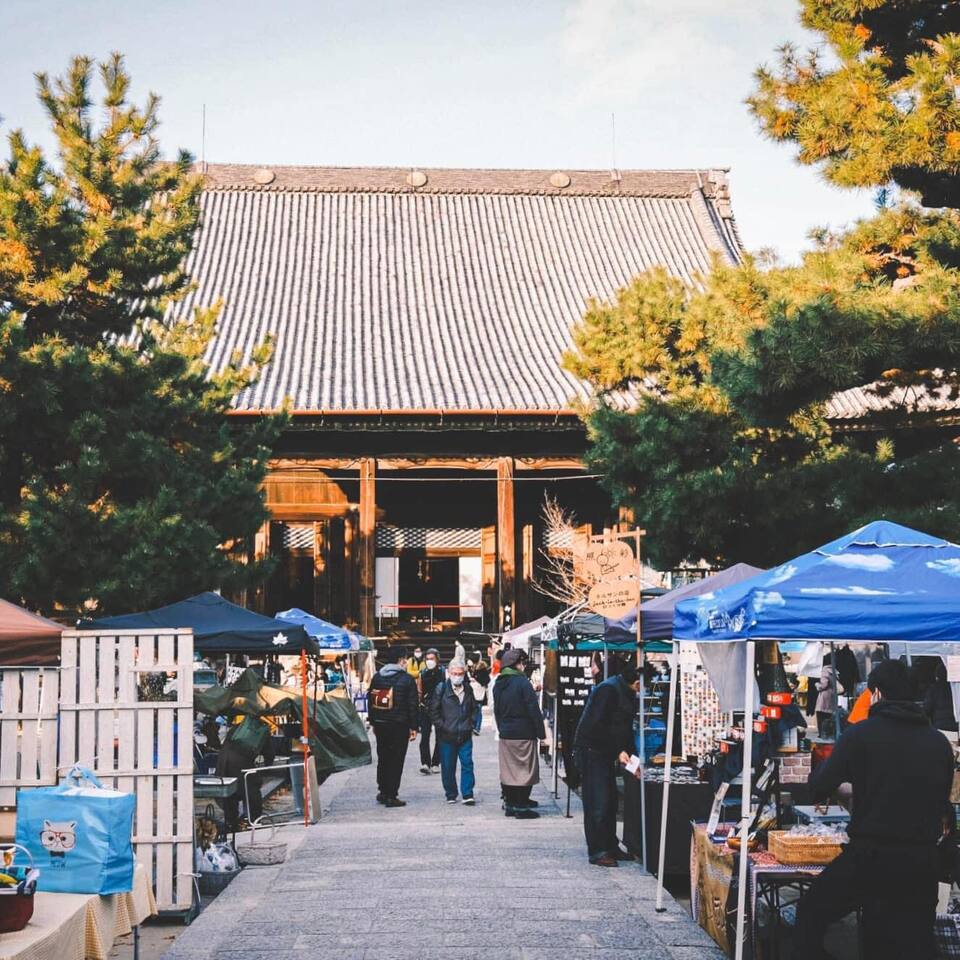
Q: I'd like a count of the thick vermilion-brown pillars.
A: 2